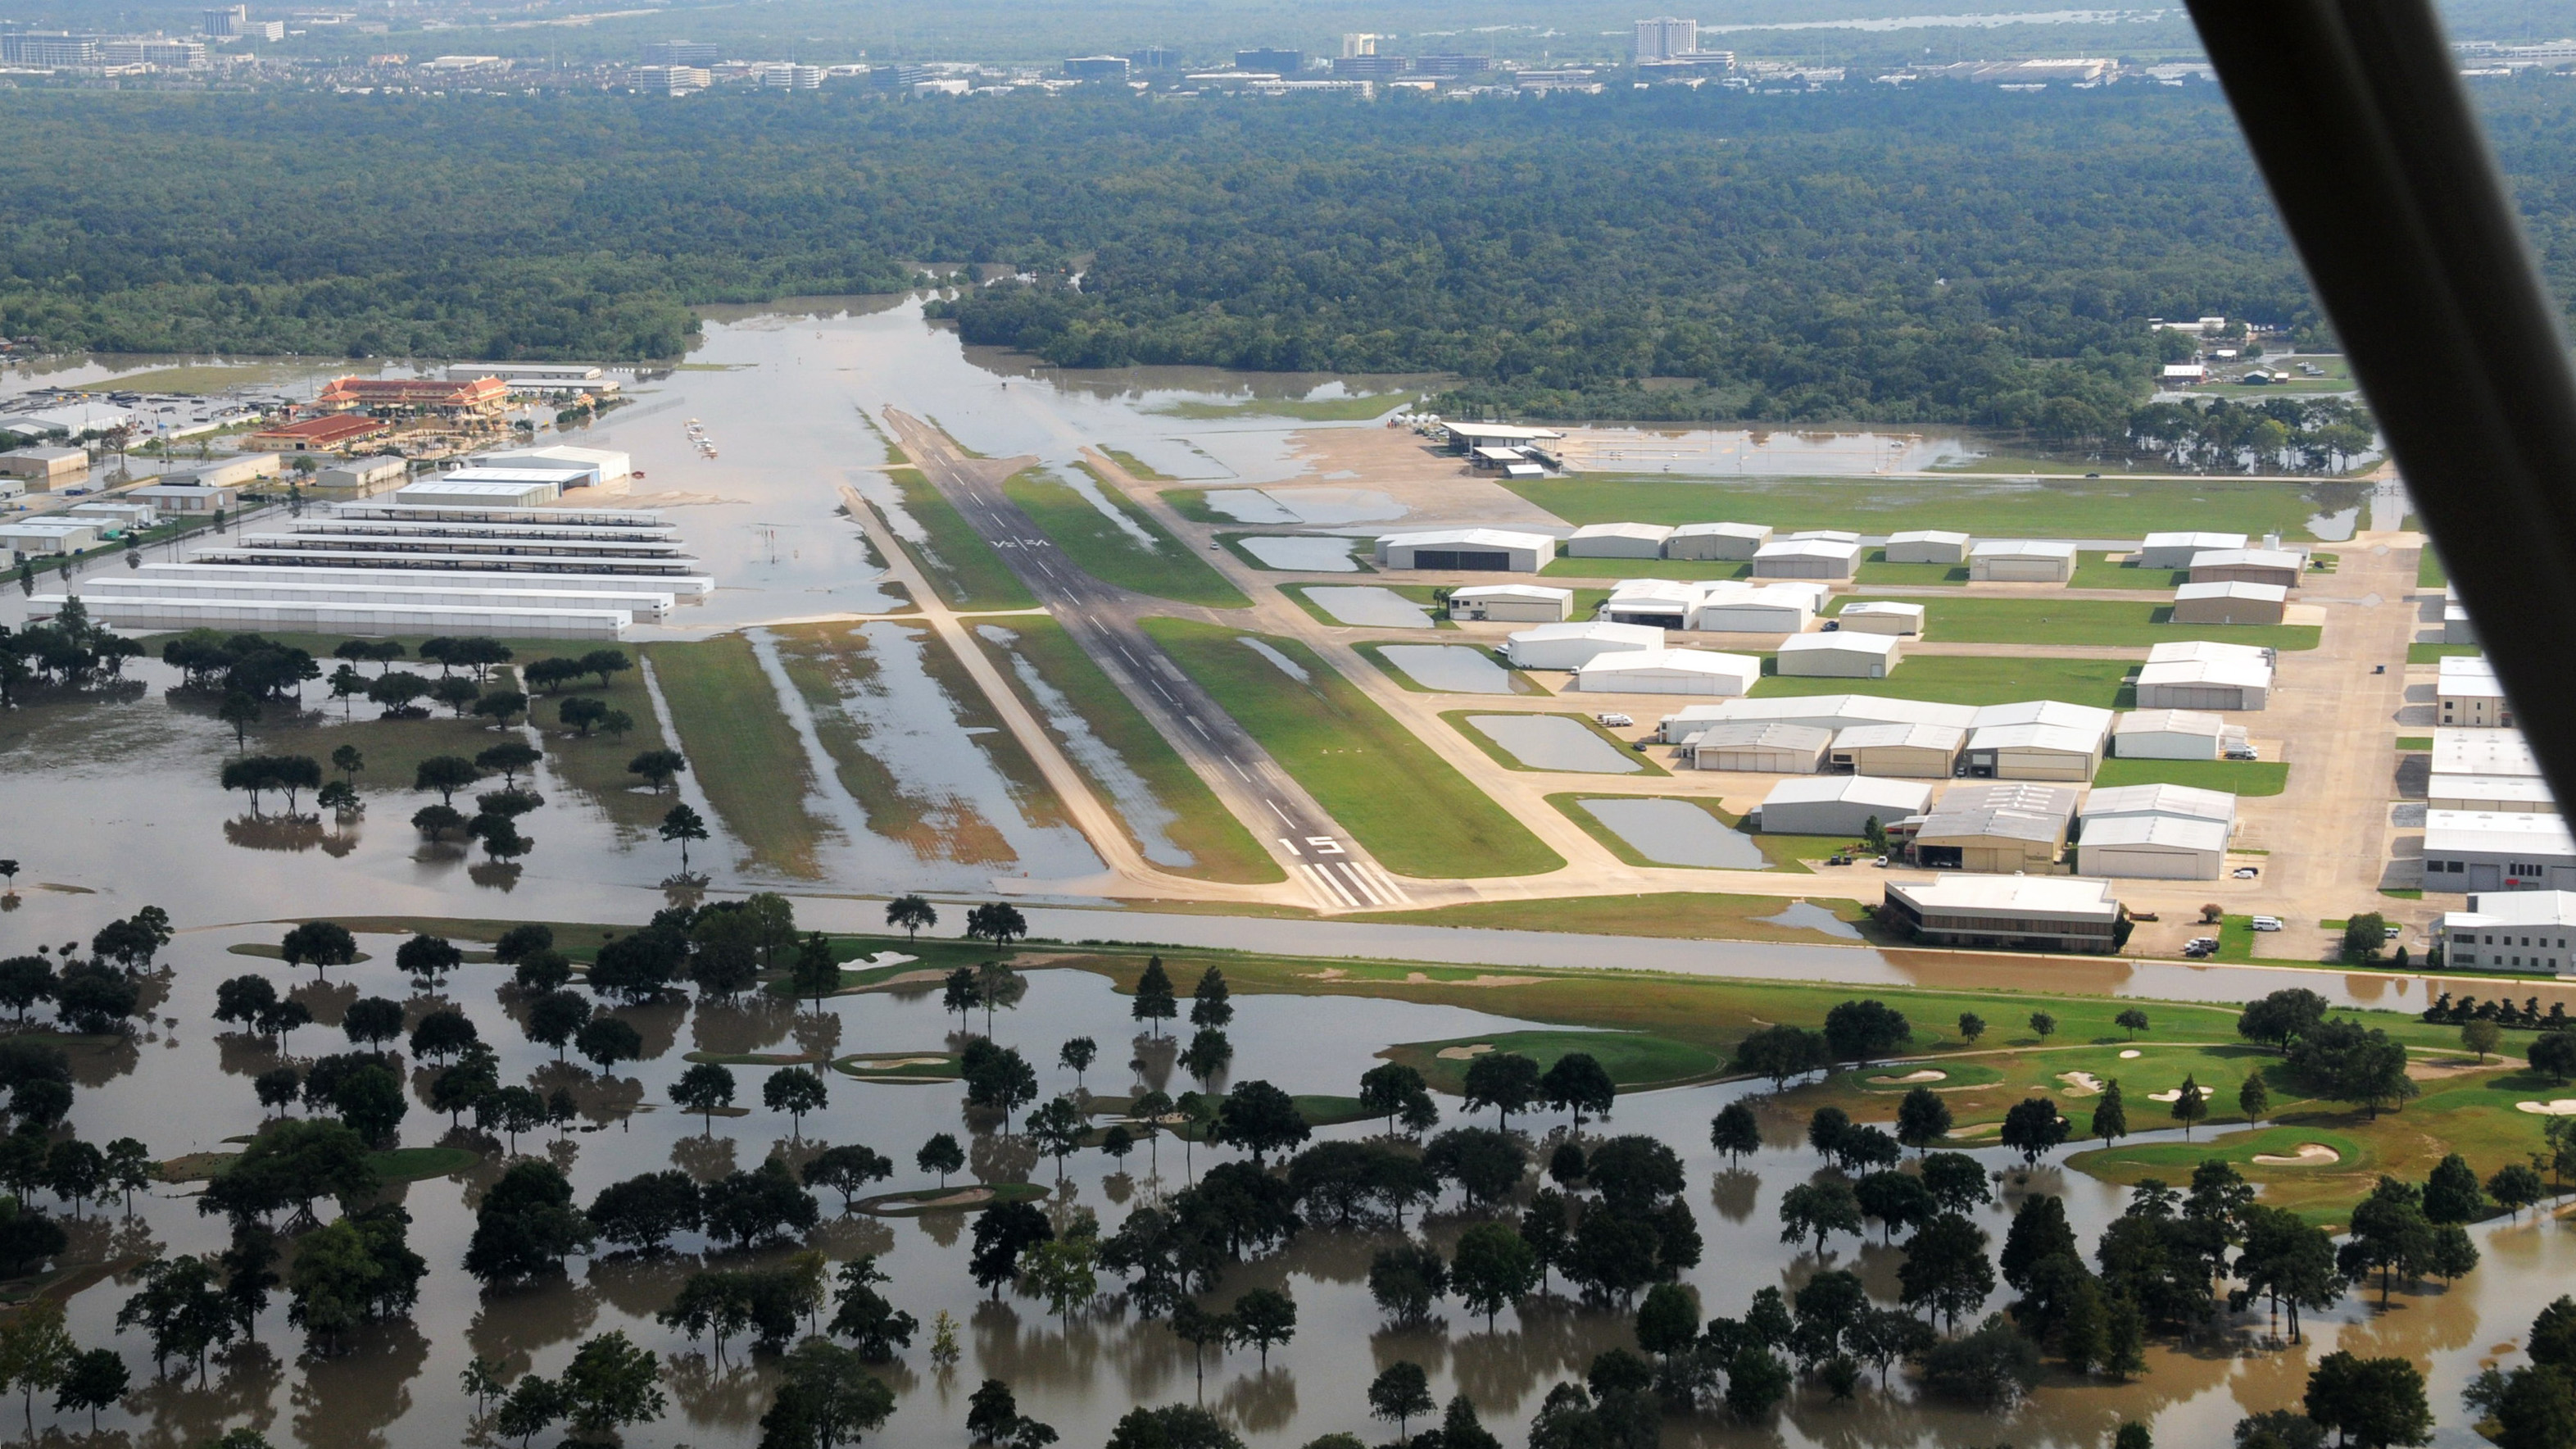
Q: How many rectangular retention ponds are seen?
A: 5